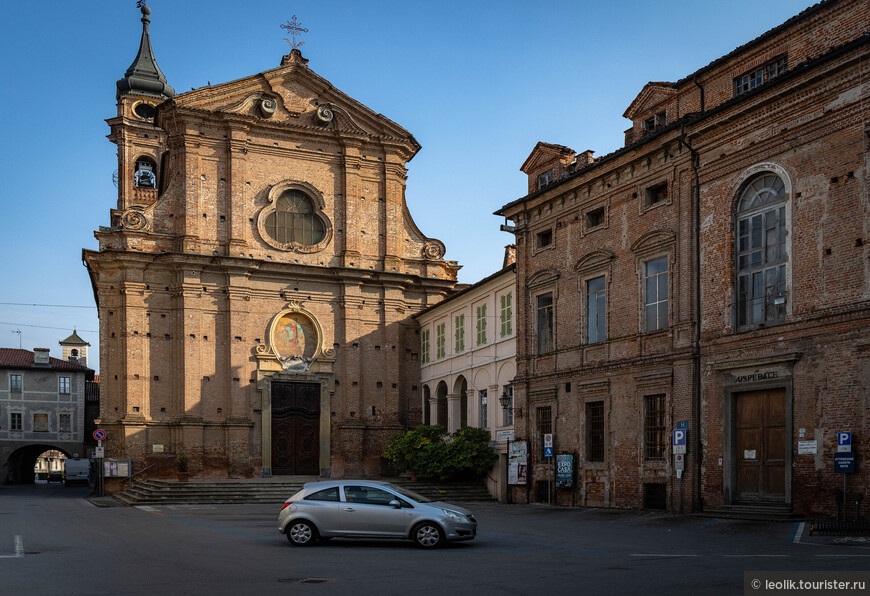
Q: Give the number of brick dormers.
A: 2